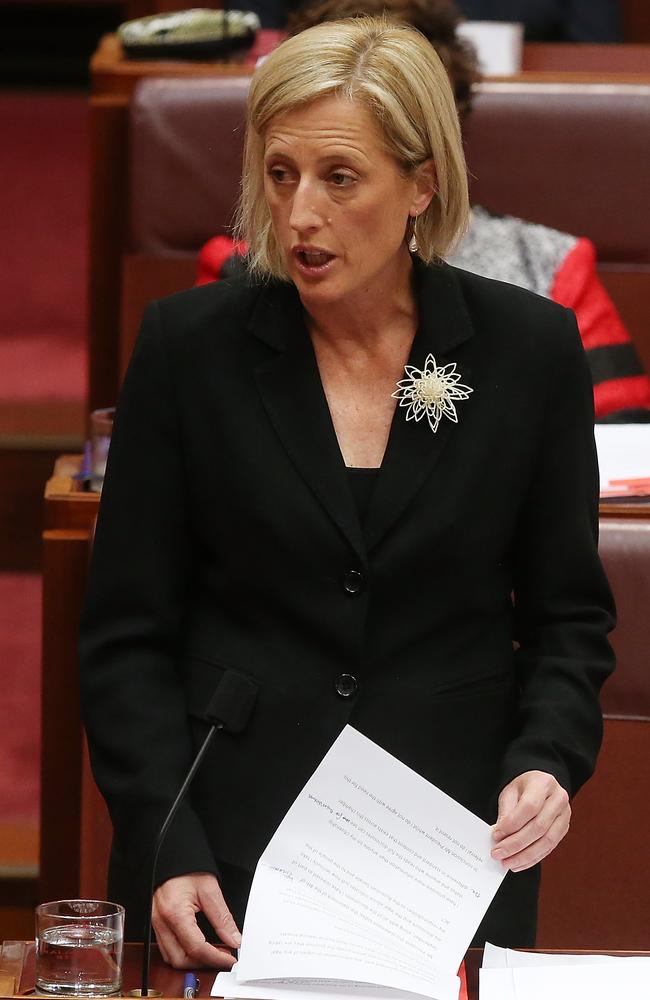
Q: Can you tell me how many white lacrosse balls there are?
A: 0